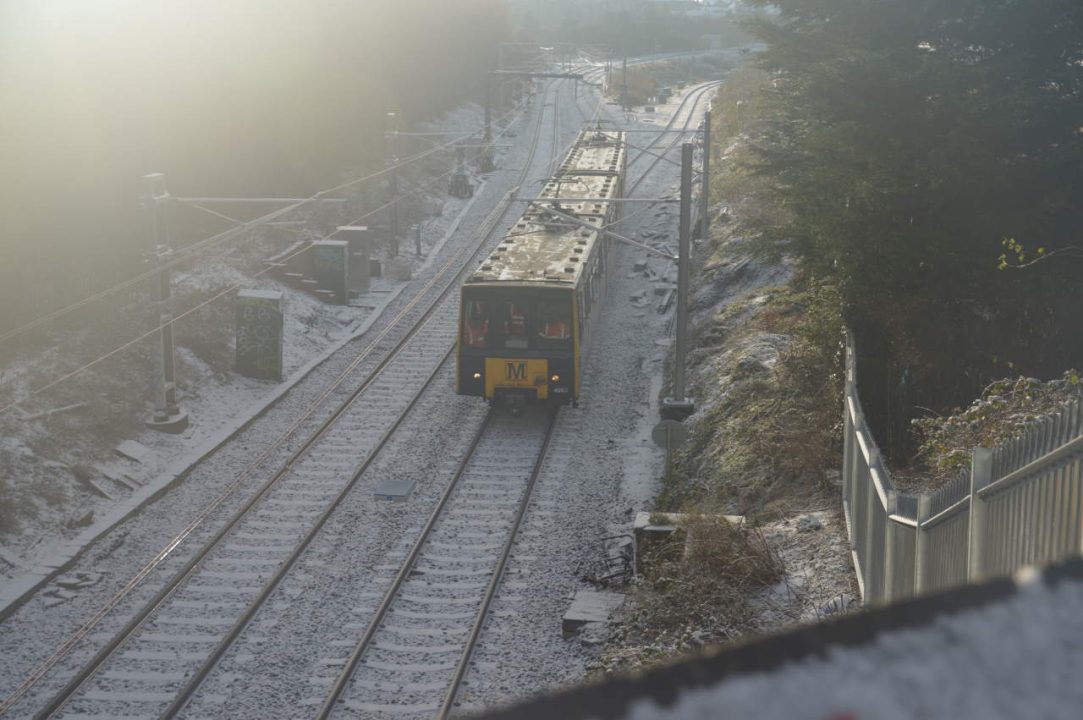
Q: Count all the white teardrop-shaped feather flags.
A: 0